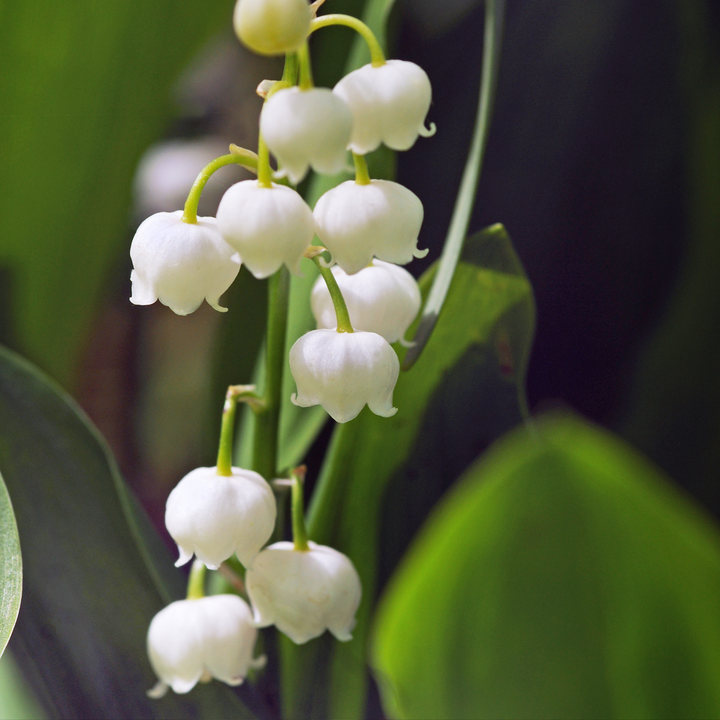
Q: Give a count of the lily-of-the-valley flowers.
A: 11